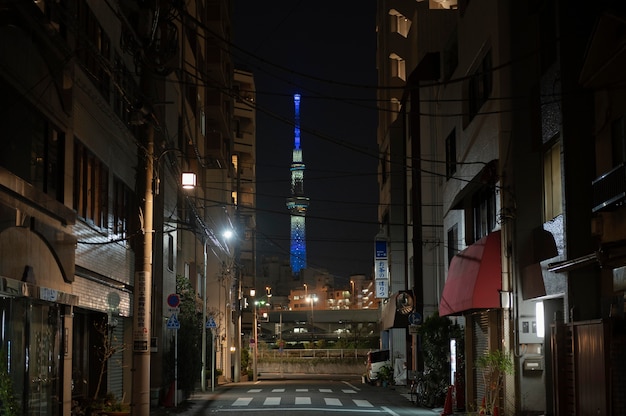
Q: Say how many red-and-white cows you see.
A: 0